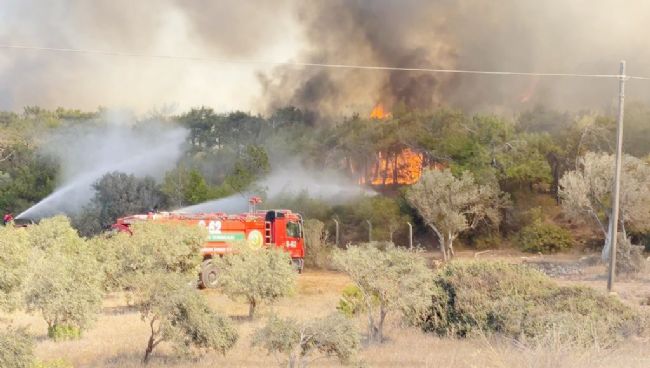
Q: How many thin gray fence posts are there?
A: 3